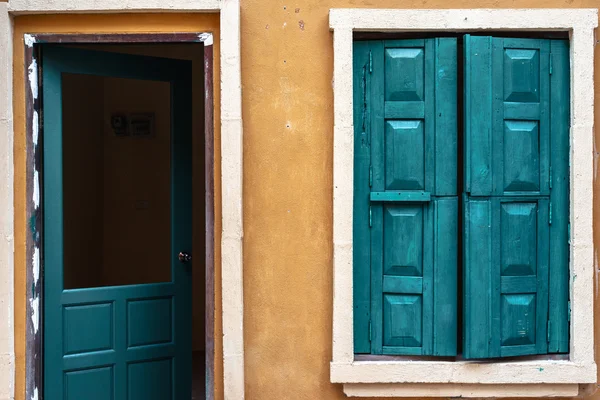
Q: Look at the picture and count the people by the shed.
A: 0